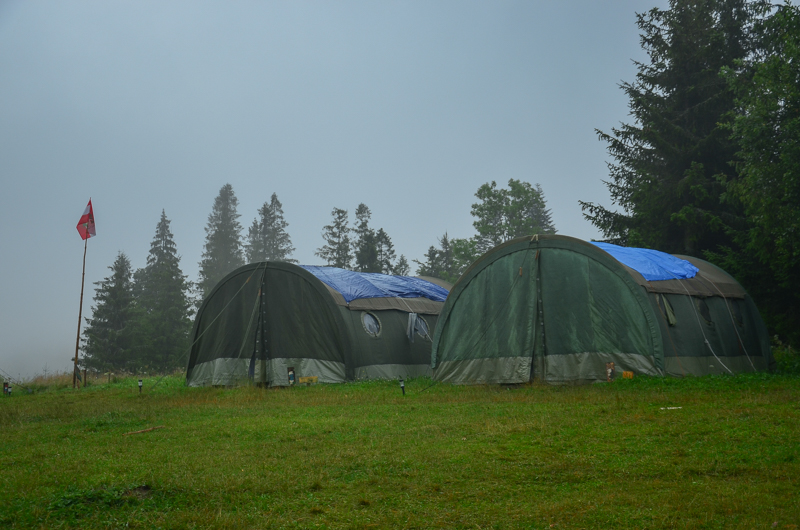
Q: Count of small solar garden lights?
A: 3